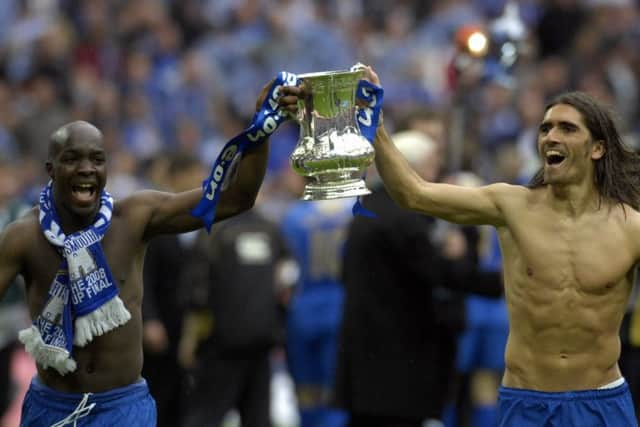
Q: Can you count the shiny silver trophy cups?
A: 1